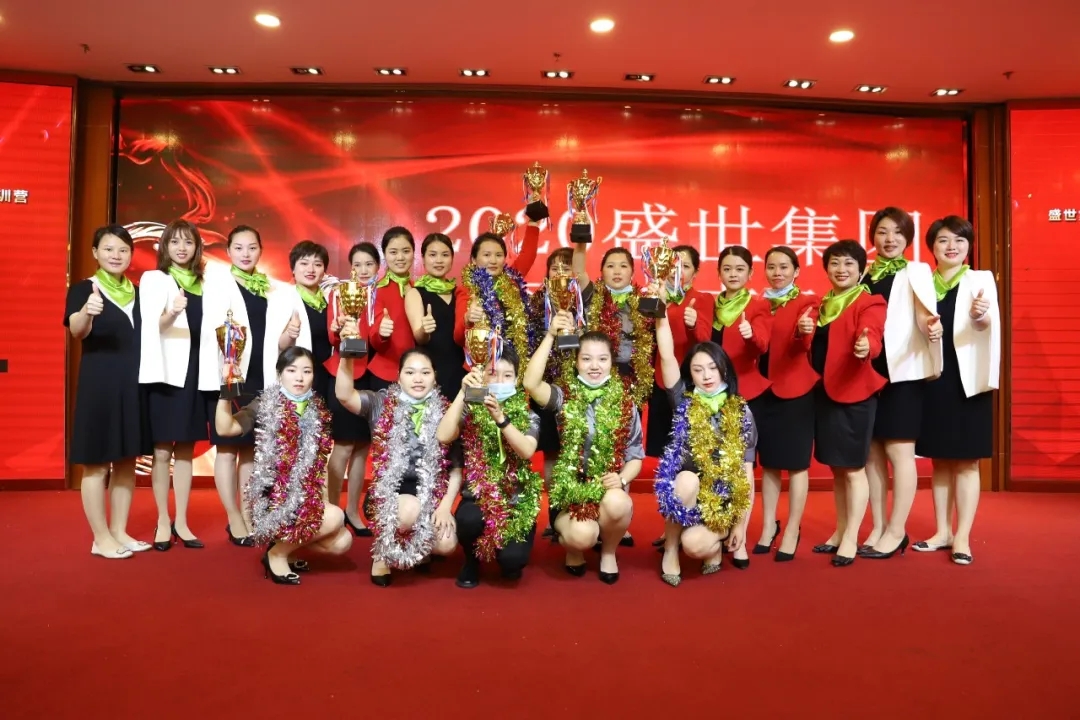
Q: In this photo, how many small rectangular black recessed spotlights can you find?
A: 11